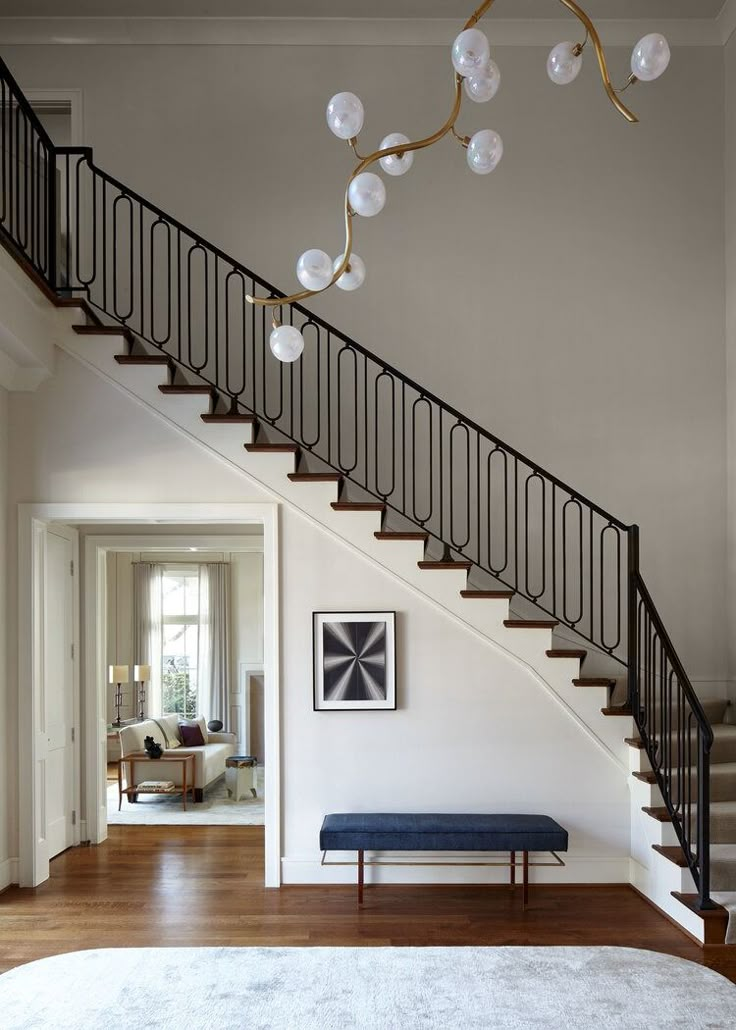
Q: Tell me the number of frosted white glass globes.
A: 11